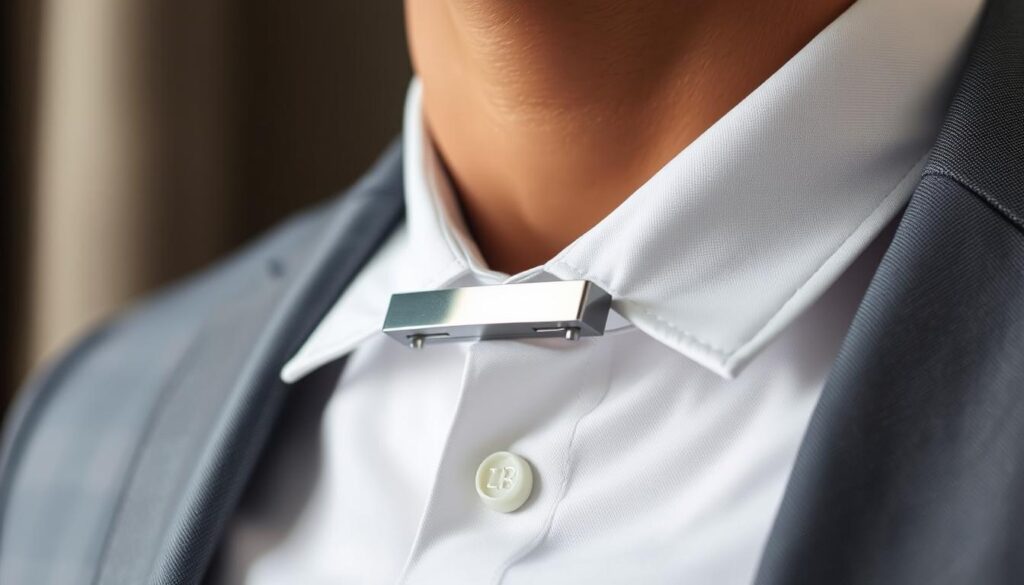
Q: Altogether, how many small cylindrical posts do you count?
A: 2